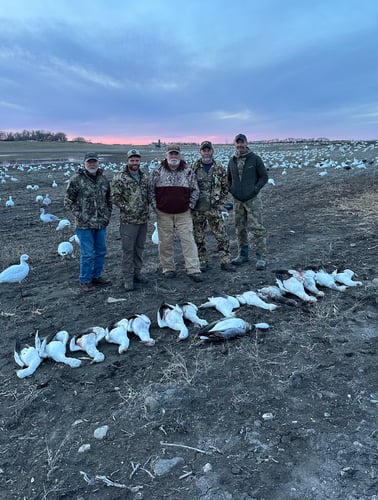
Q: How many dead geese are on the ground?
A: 15